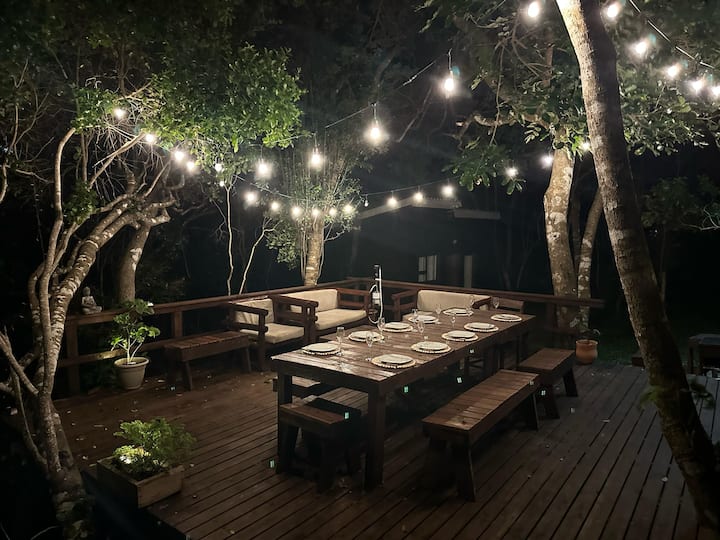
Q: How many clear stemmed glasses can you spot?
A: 10